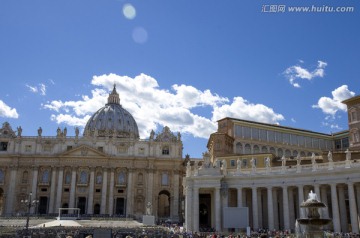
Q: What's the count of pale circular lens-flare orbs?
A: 2